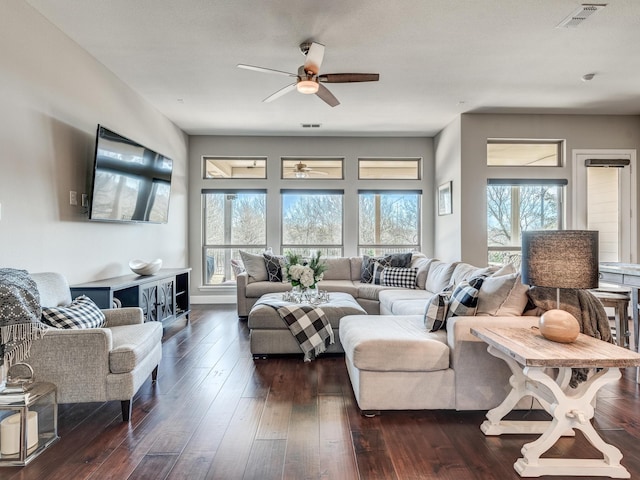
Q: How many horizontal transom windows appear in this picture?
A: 4